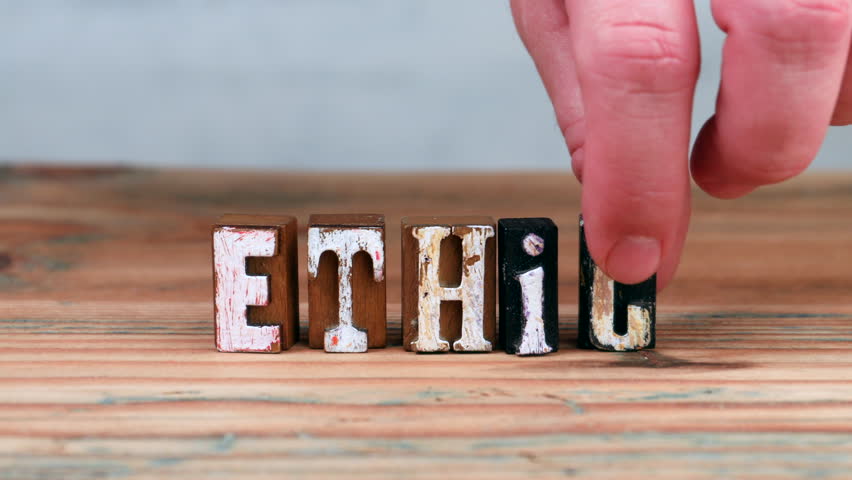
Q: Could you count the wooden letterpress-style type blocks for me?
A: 5